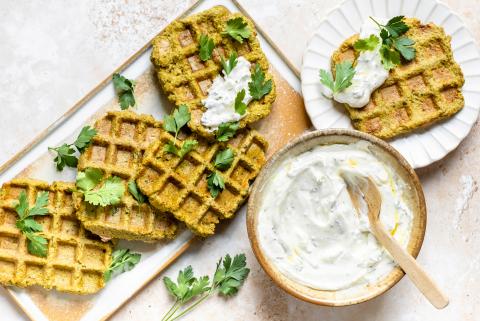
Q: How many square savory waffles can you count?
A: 5